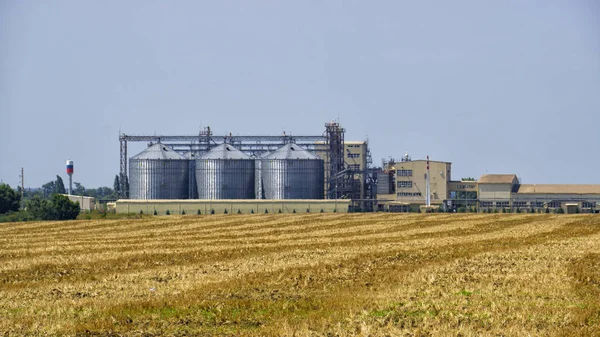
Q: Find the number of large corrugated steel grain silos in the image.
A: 3